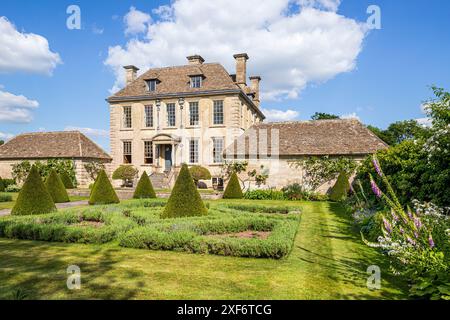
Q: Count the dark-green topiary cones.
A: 8